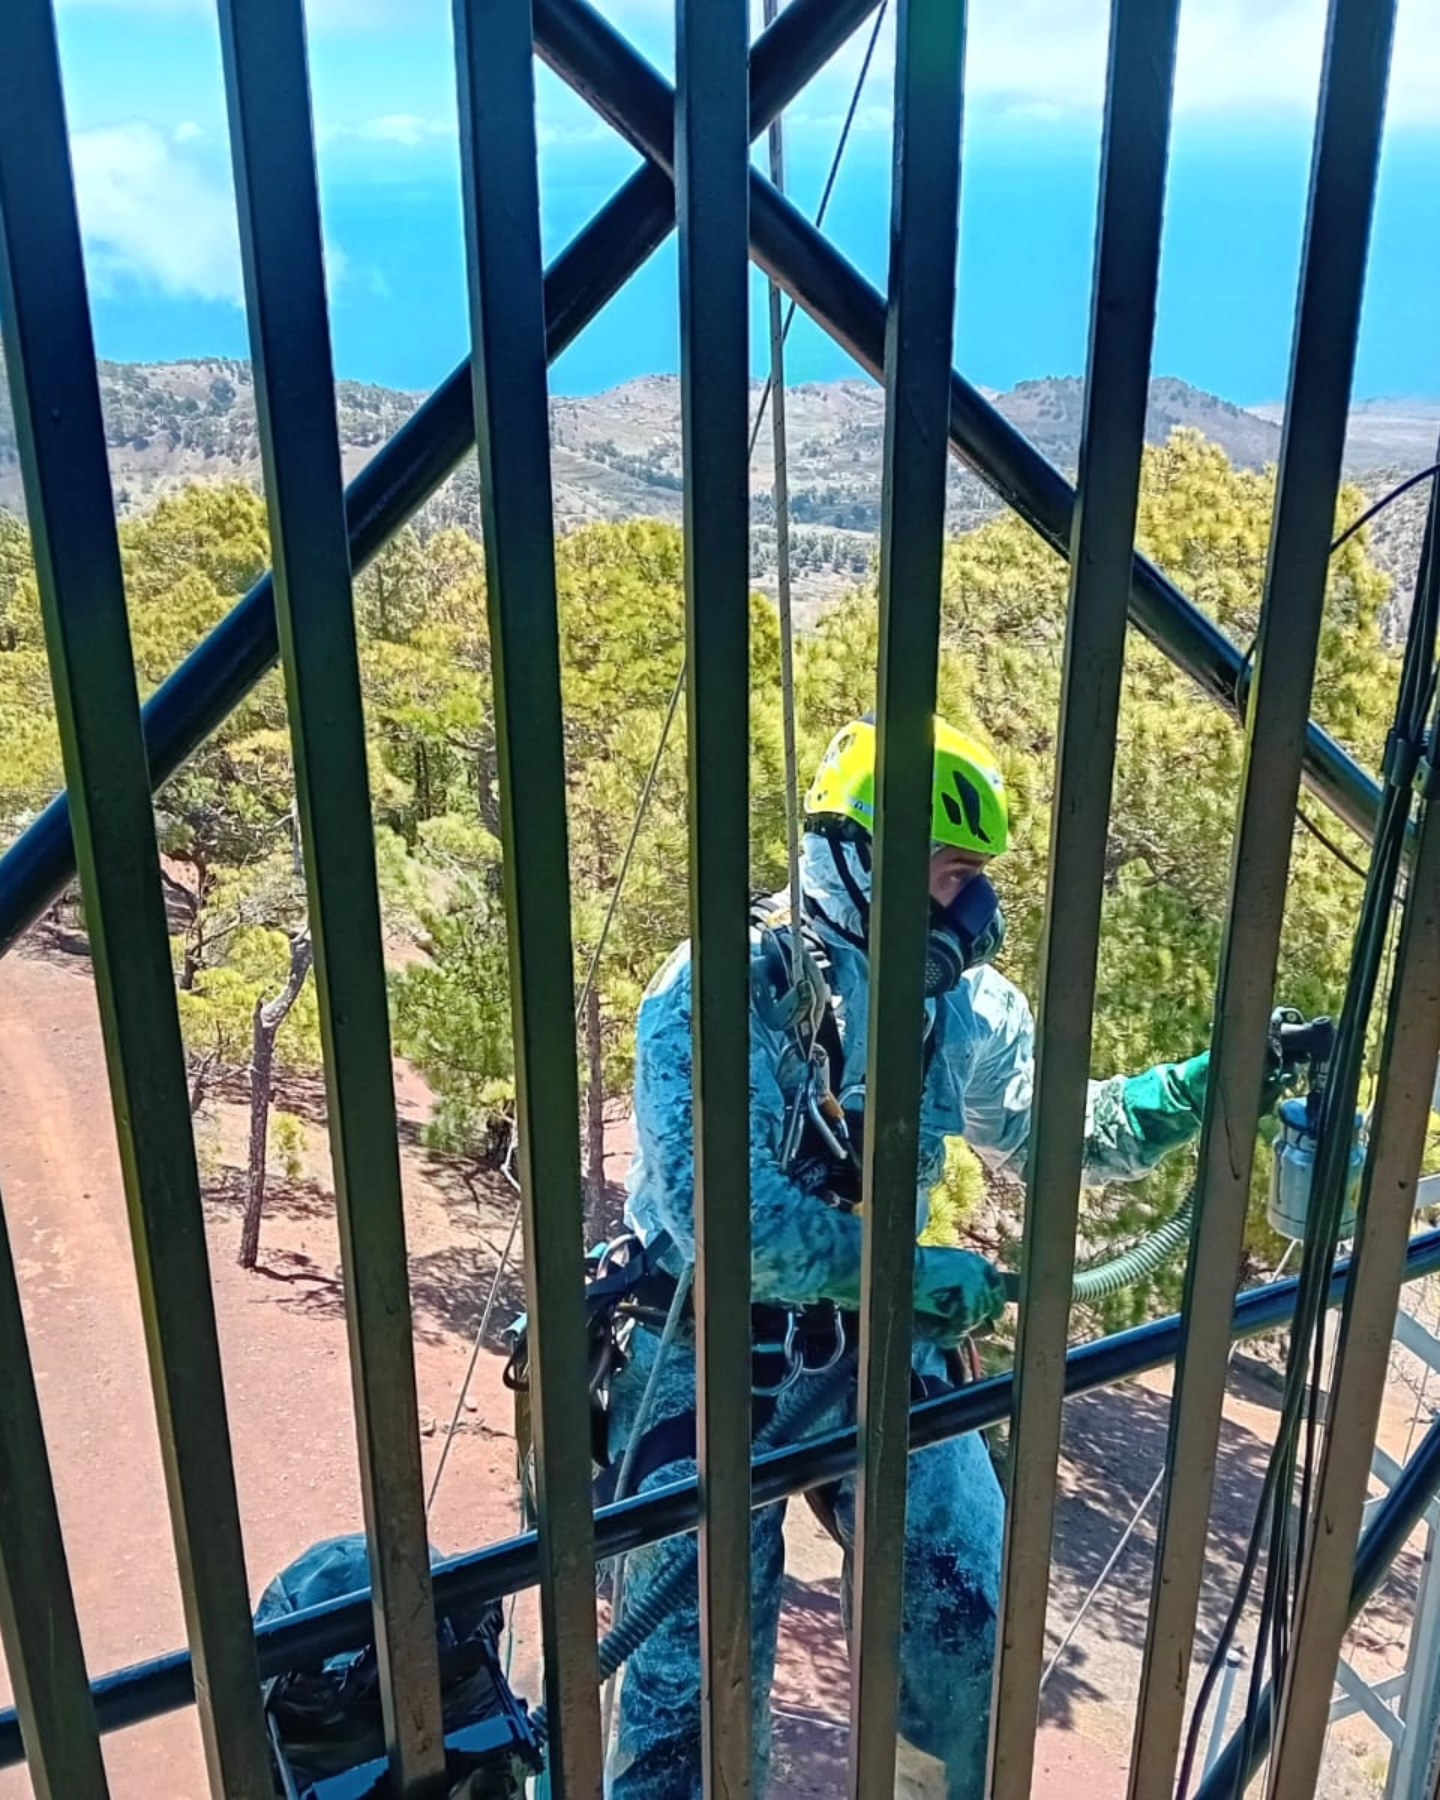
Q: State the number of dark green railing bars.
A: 9